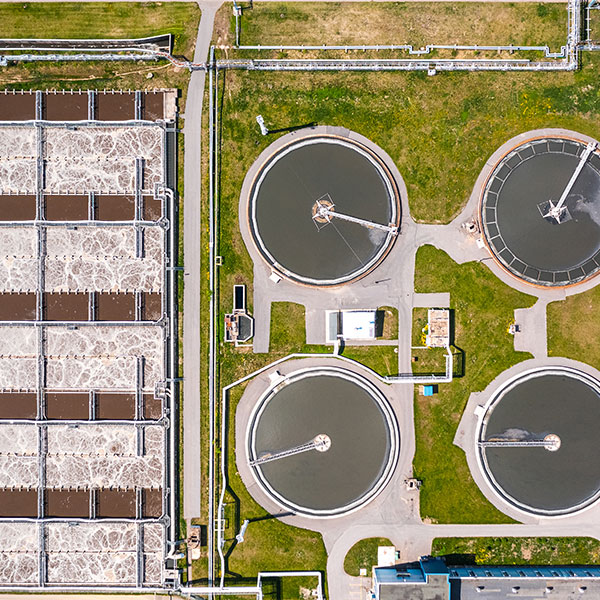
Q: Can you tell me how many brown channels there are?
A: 5